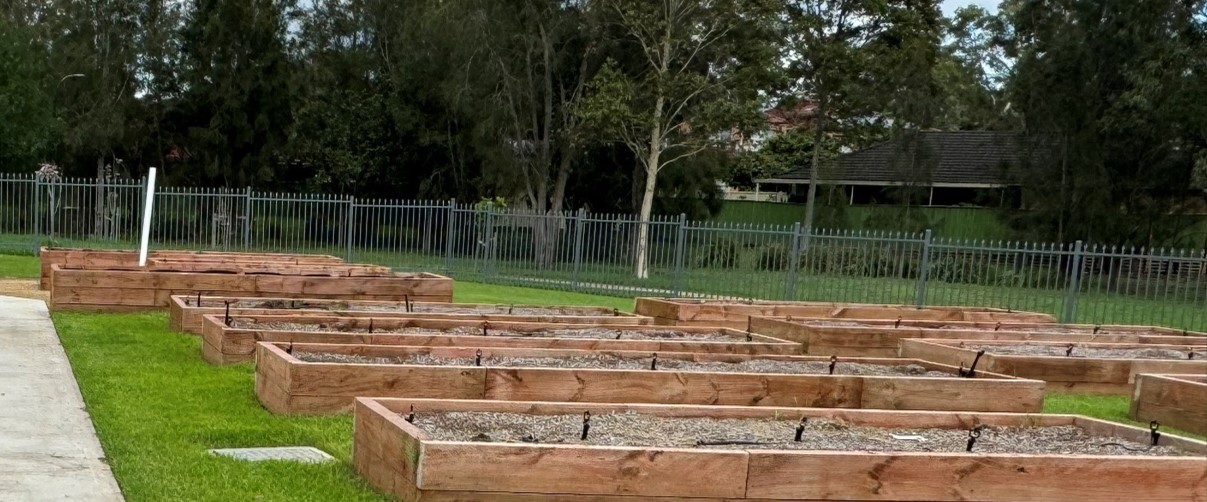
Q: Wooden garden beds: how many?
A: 11